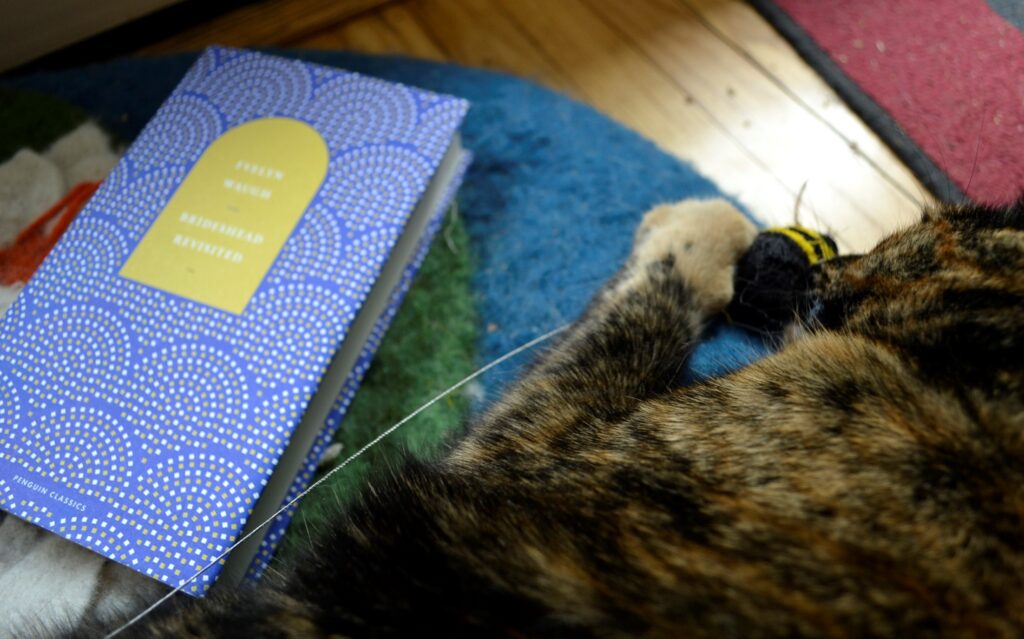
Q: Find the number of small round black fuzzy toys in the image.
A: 1